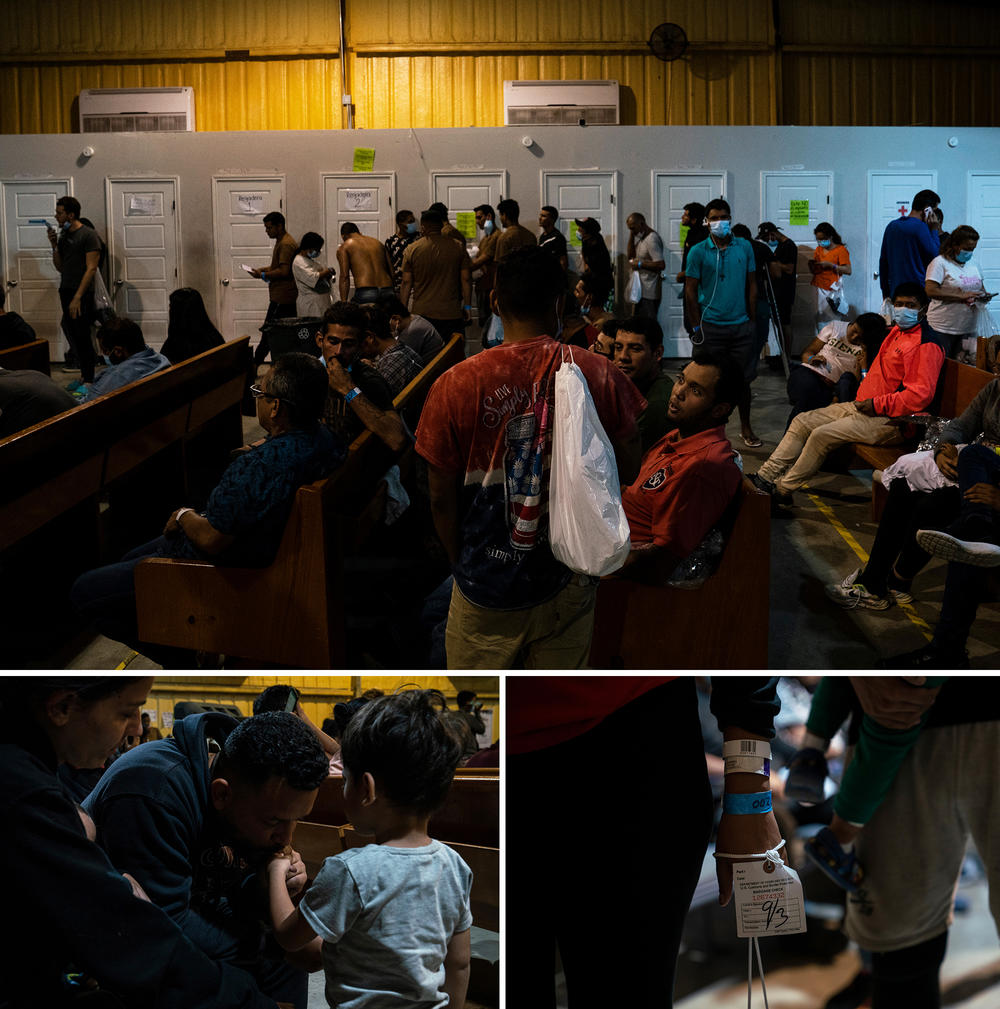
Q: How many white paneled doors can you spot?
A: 10